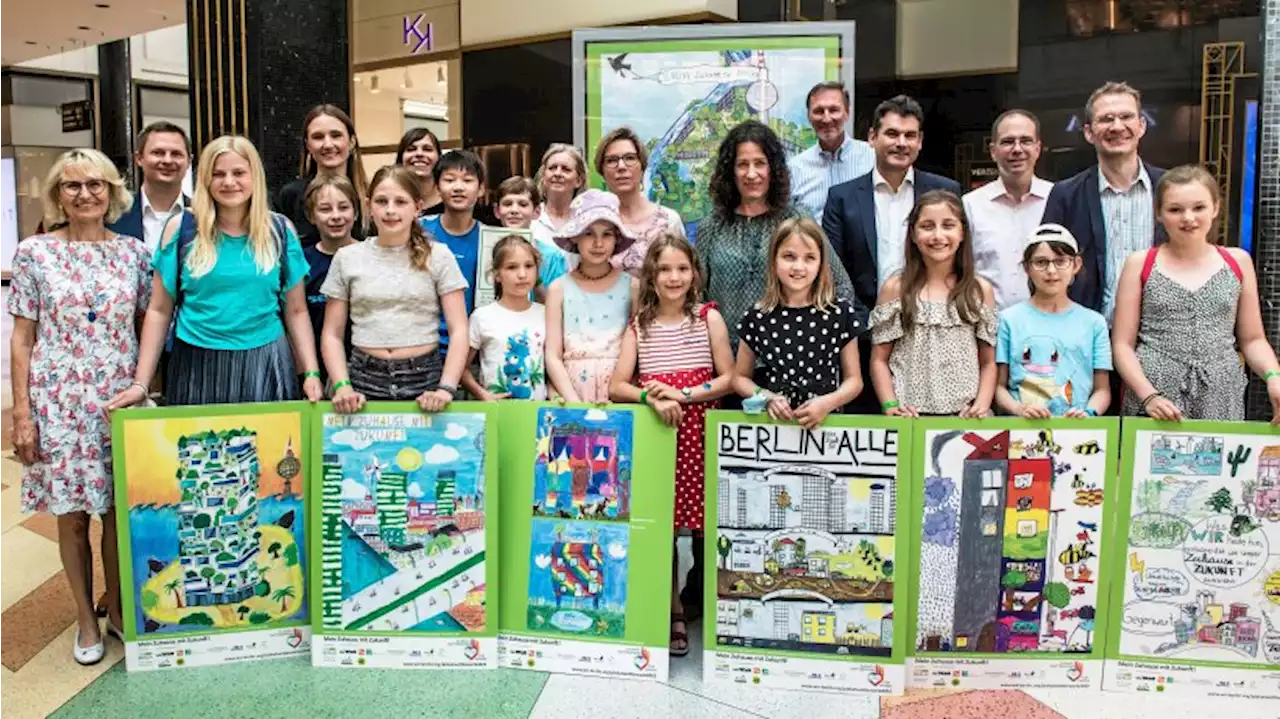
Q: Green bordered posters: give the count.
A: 7